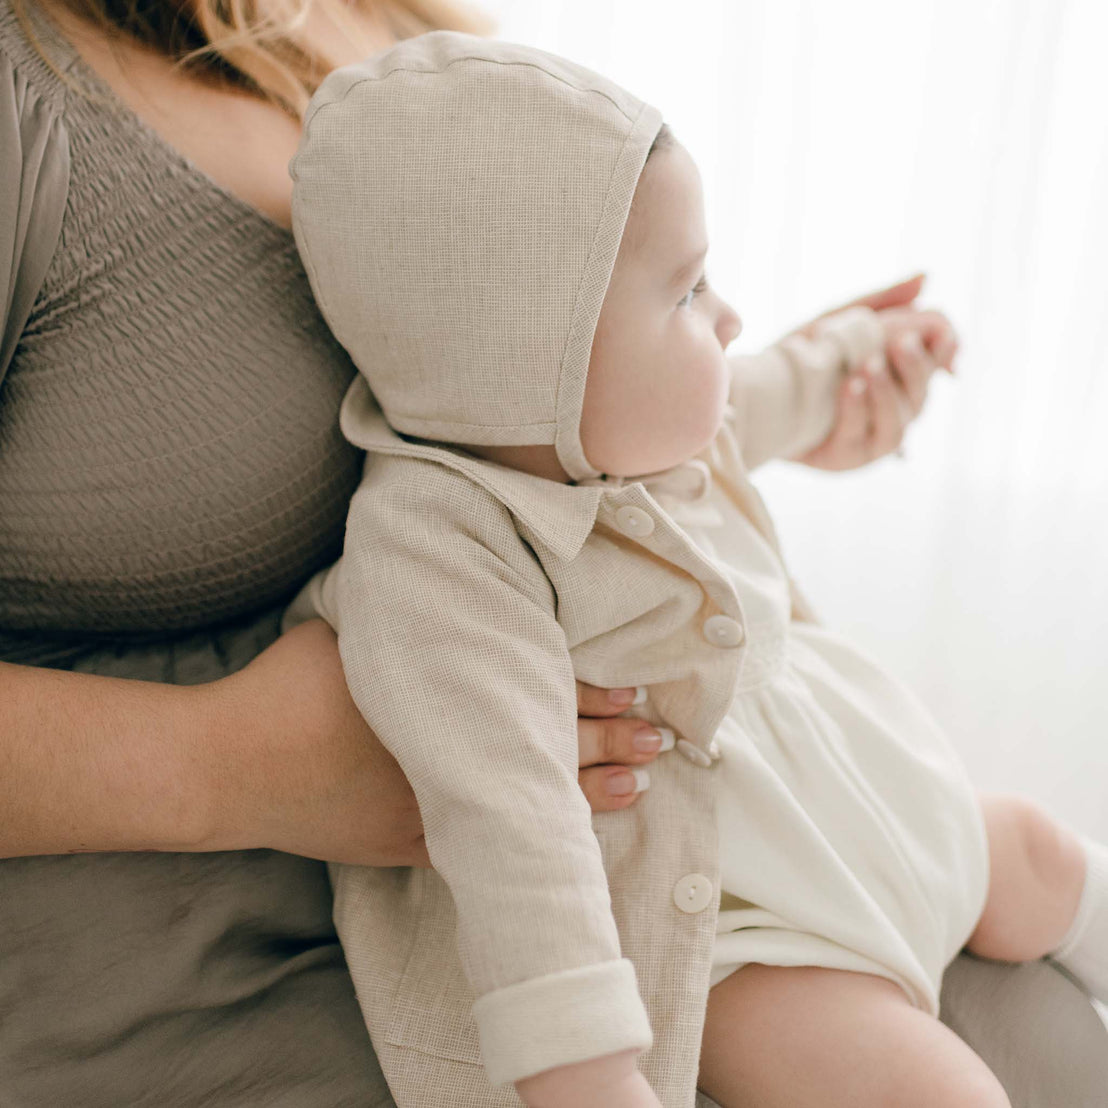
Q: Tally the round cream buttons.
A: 4